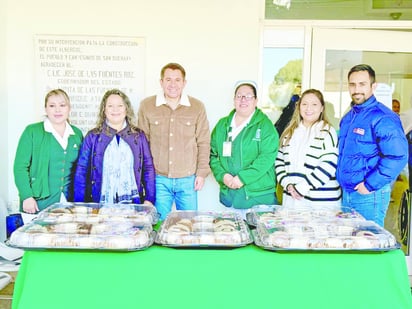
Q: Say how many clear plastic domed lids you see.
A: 5